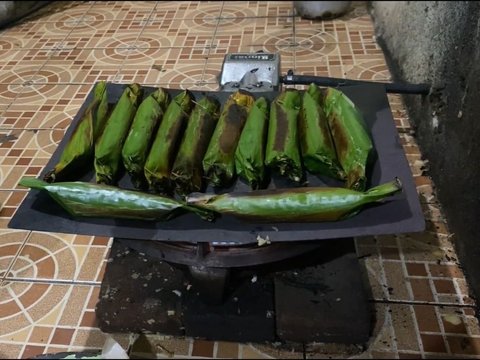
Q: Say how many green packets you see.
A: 12